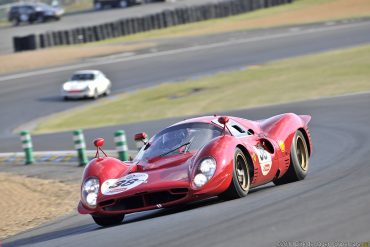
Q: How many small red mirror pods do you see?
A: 3